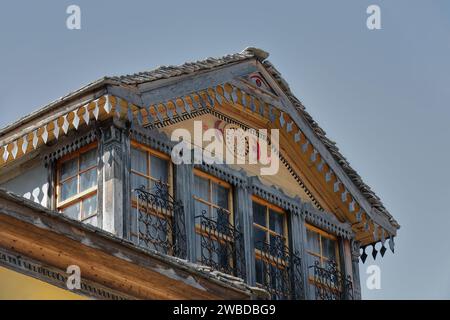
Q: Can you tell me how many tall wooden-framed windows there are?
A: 5